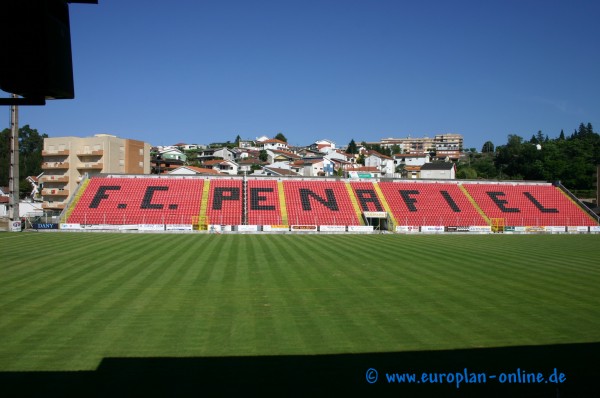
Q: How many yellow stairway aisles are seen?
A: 7